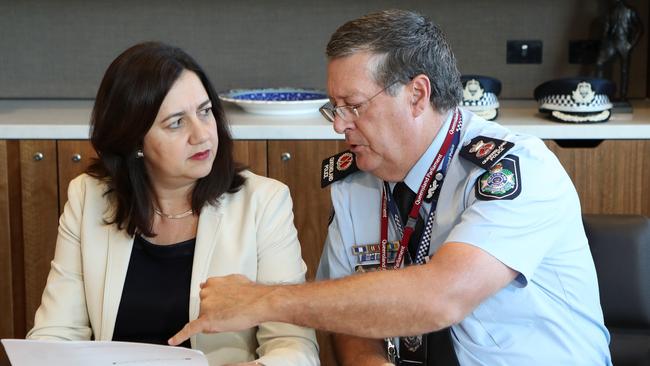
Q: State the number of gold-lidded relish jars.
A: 0